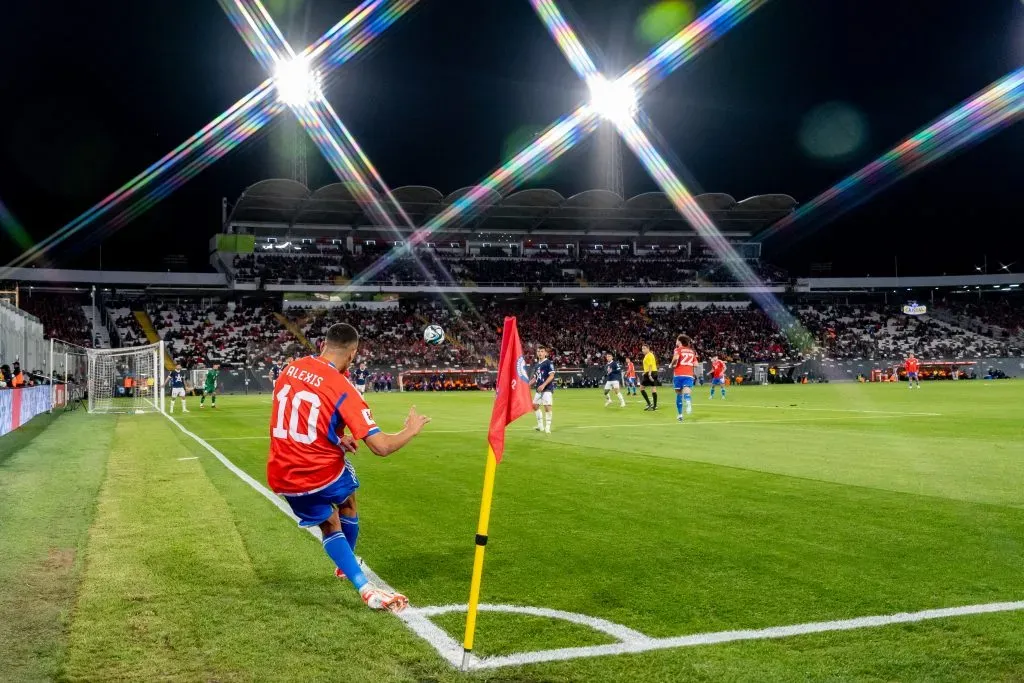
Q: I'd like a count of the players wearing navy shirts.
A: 5